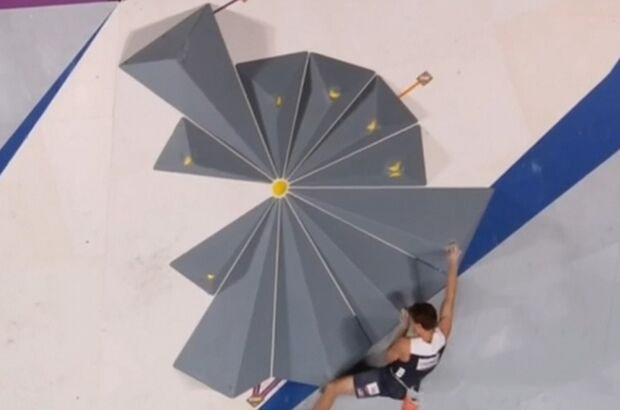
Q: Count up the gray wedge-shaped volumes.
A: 11